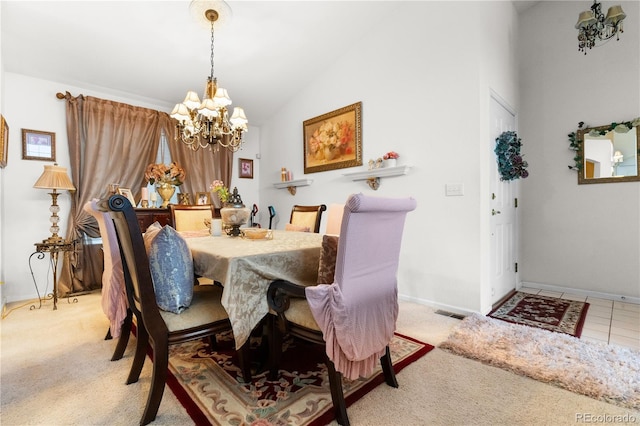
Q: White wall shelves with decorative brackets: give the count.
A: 2